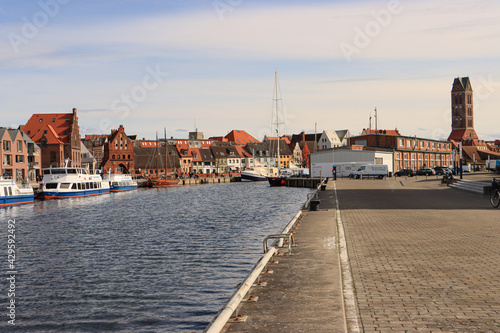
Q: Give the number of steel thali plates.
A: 0